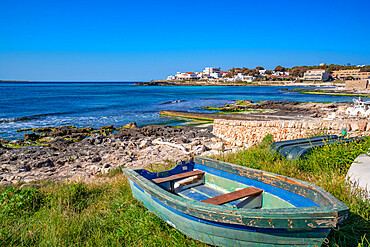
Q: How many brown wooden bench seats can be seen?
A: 2